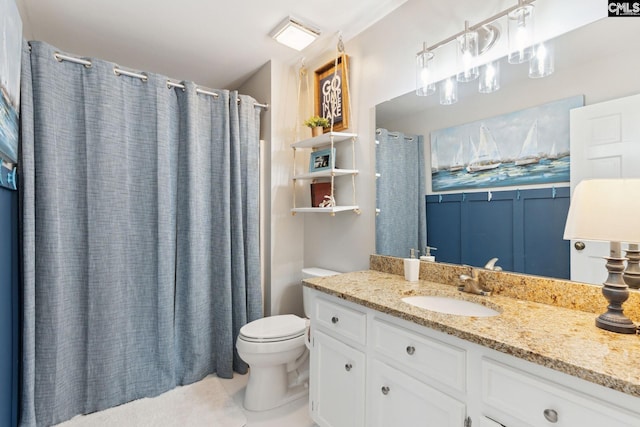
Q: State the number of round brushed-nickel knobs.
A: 5